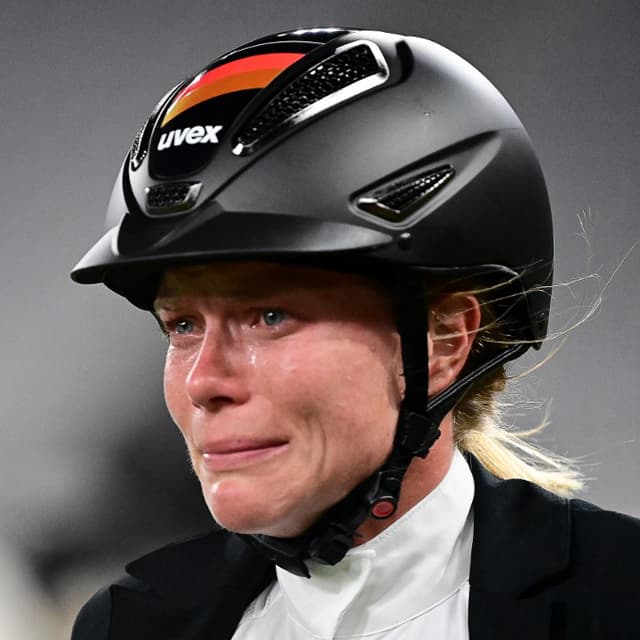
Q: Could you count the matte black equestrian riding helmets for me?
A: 1